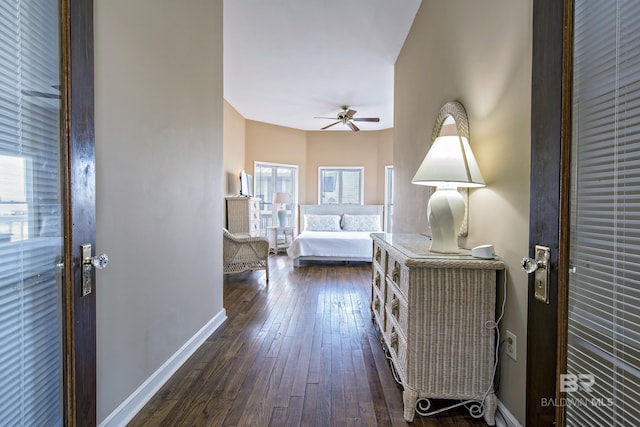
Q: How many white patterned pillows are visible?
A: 2